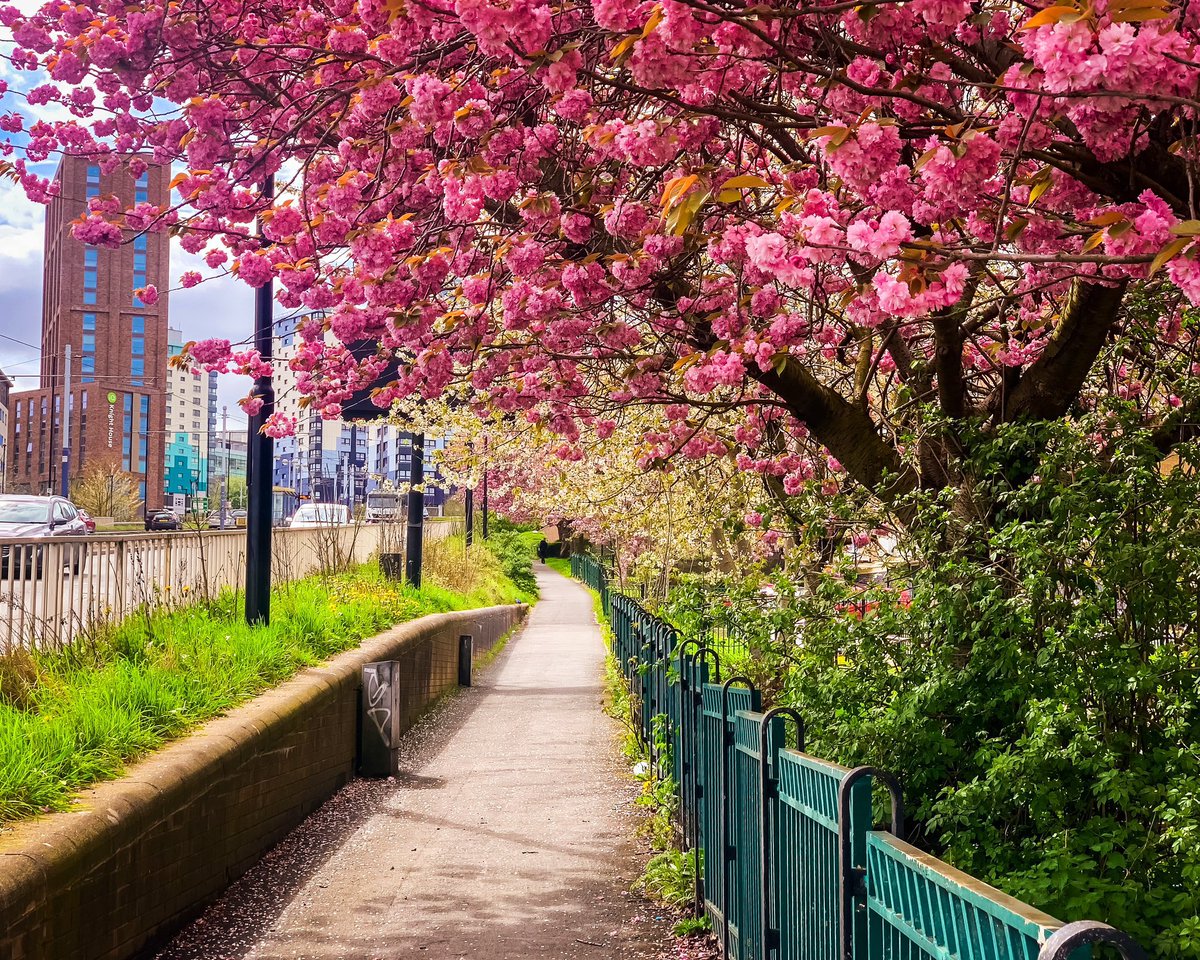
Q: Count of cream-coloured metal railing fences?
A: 1